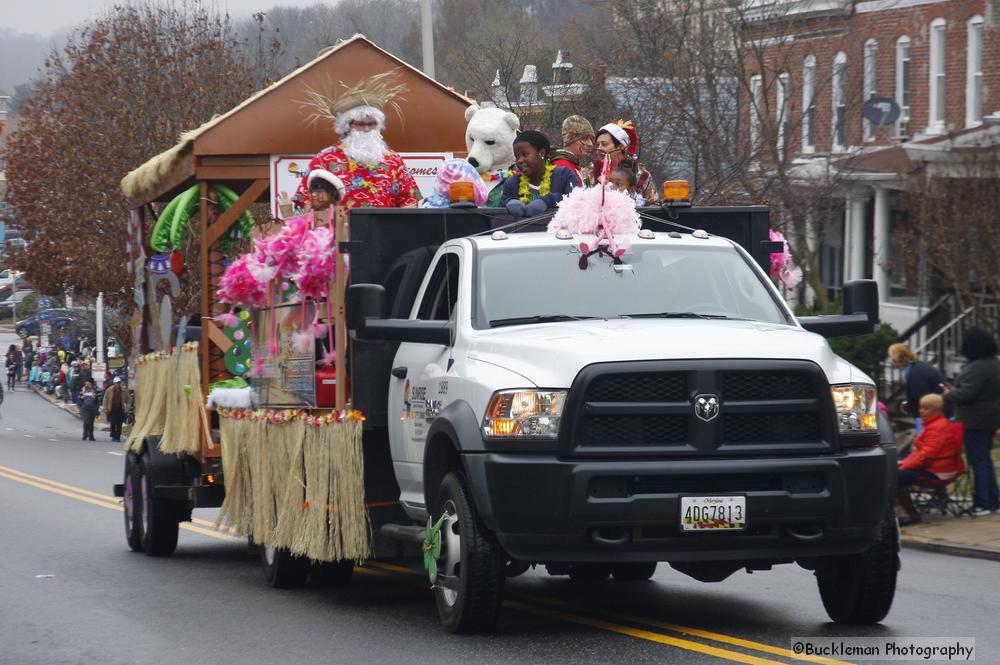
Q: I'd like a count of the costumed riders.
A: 2